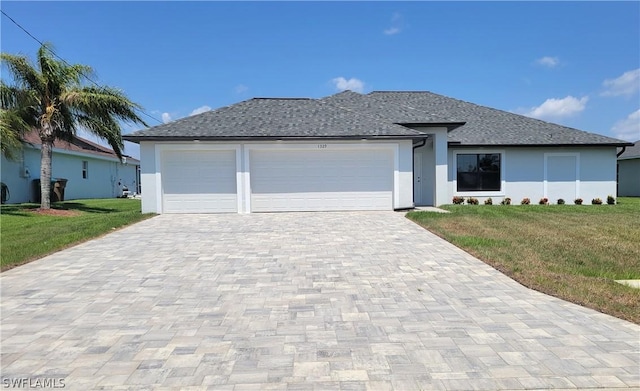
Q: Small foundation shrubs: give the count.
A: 10